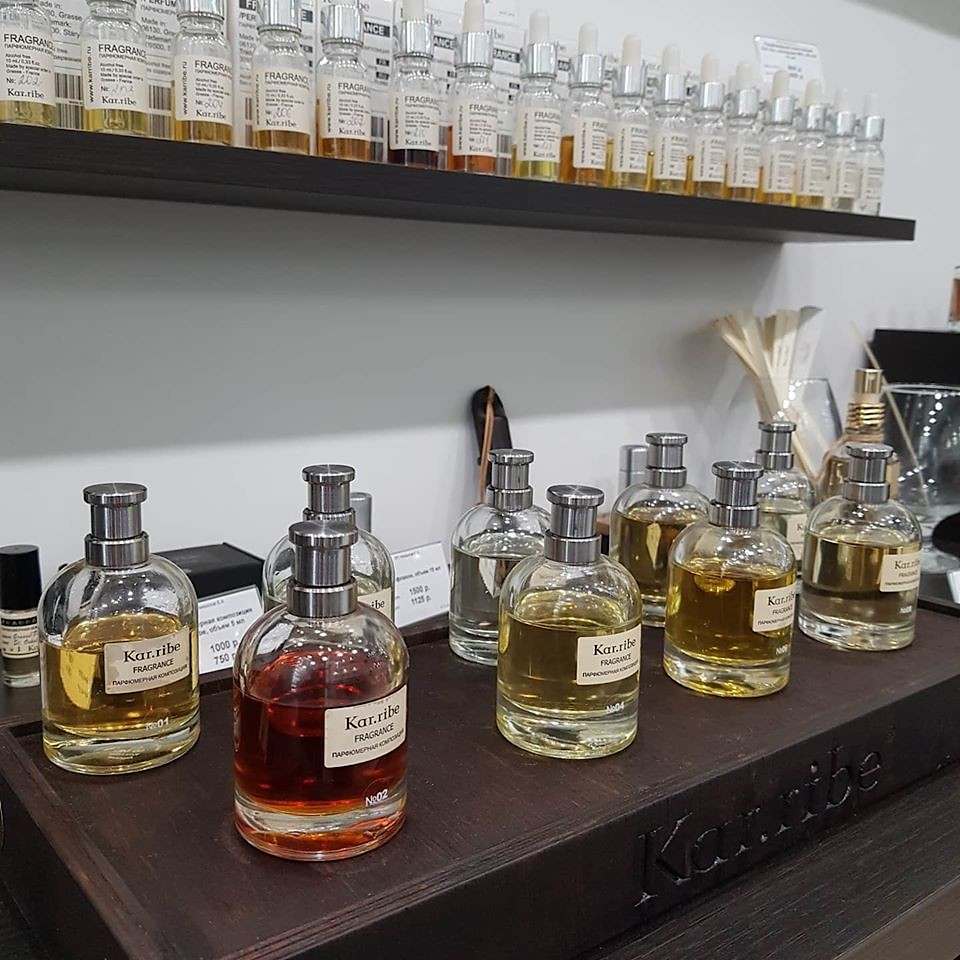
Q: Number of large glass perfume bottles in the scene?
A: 9